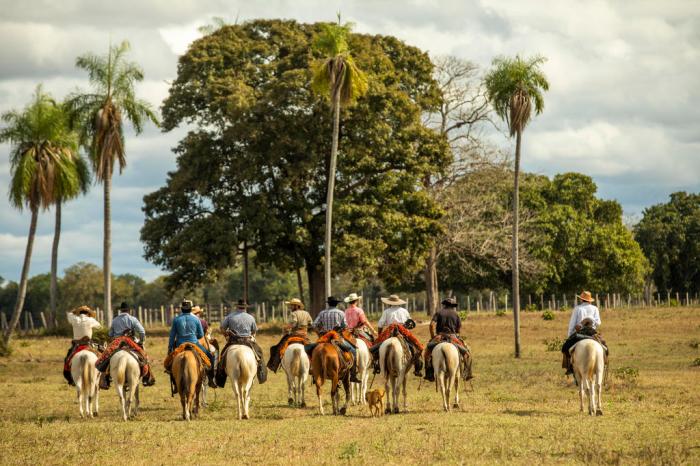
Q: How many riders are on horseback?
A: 11